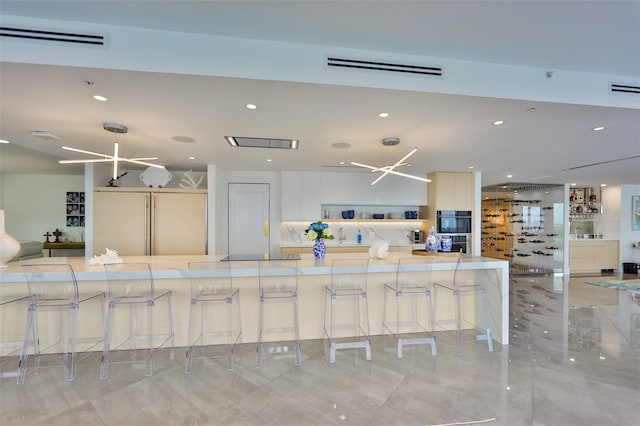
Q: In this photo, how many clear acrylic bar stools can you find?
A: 8